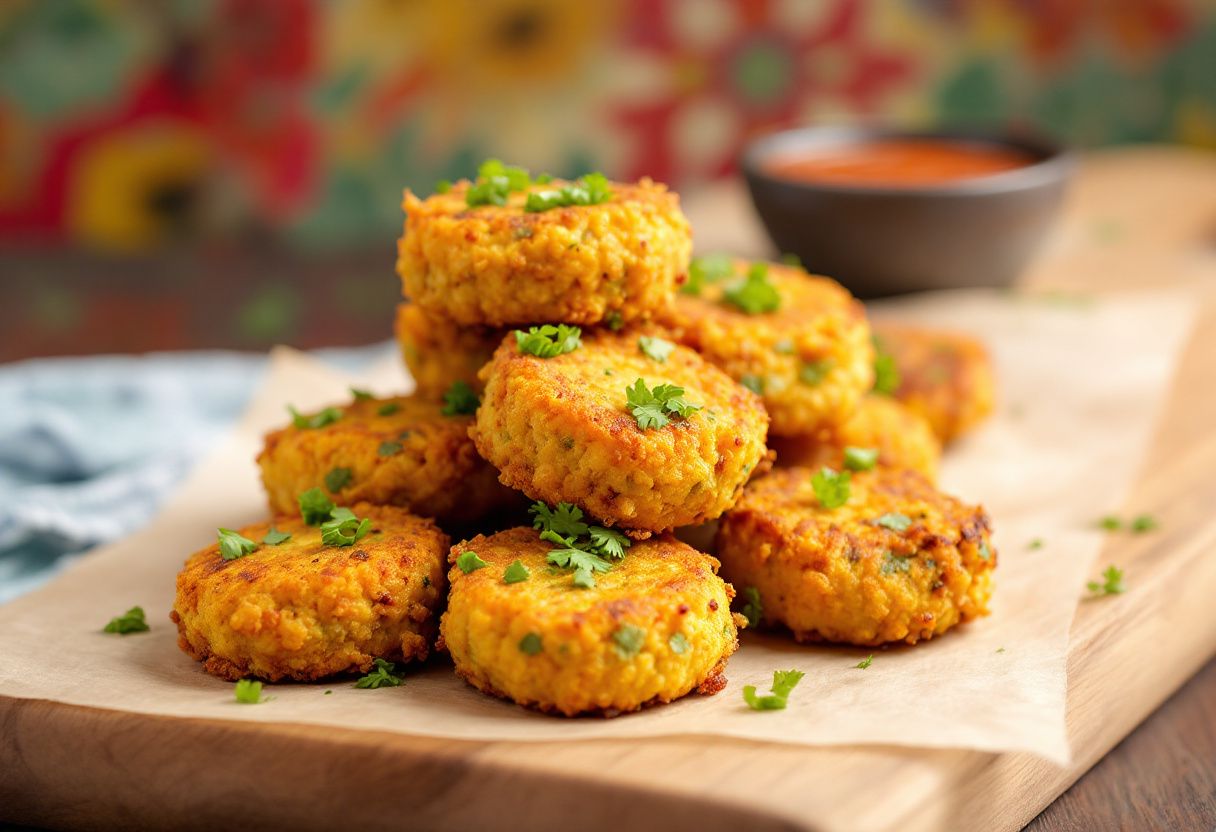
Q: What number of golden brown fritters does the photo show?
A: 10